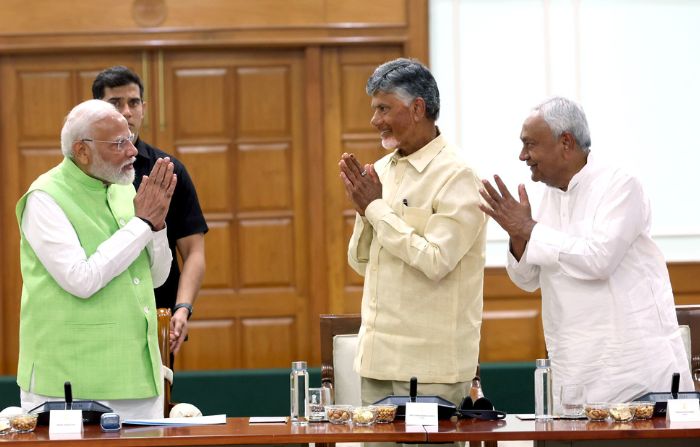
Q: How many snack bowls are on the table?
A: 8